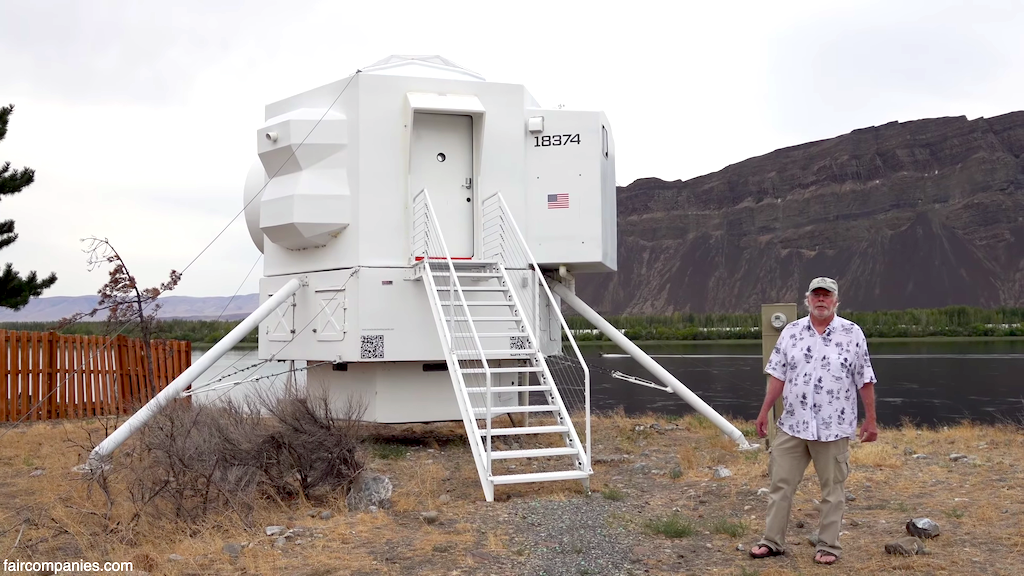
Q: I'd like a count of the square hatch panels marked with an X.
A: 2